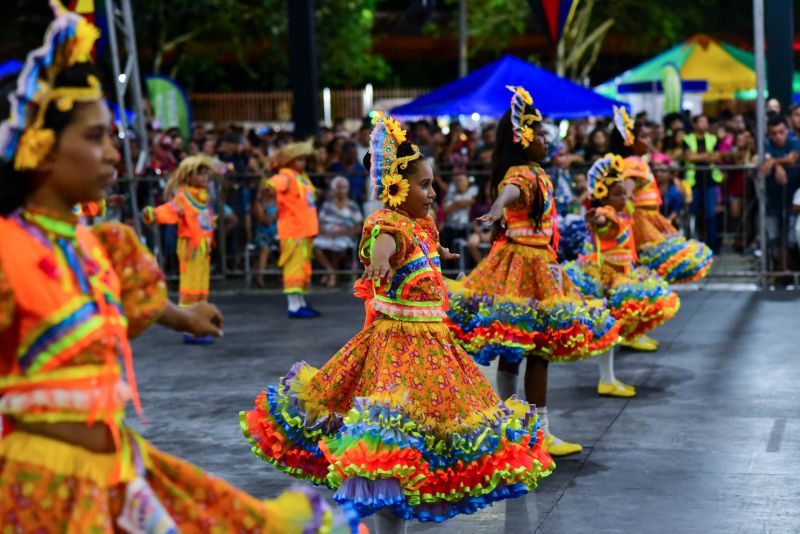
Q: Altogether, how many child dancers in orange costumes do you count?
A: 7